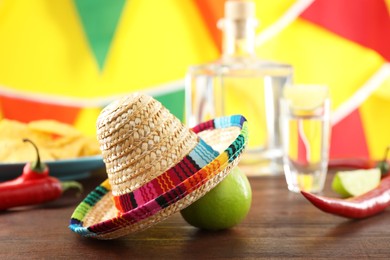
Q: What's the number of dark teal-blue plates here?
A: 1